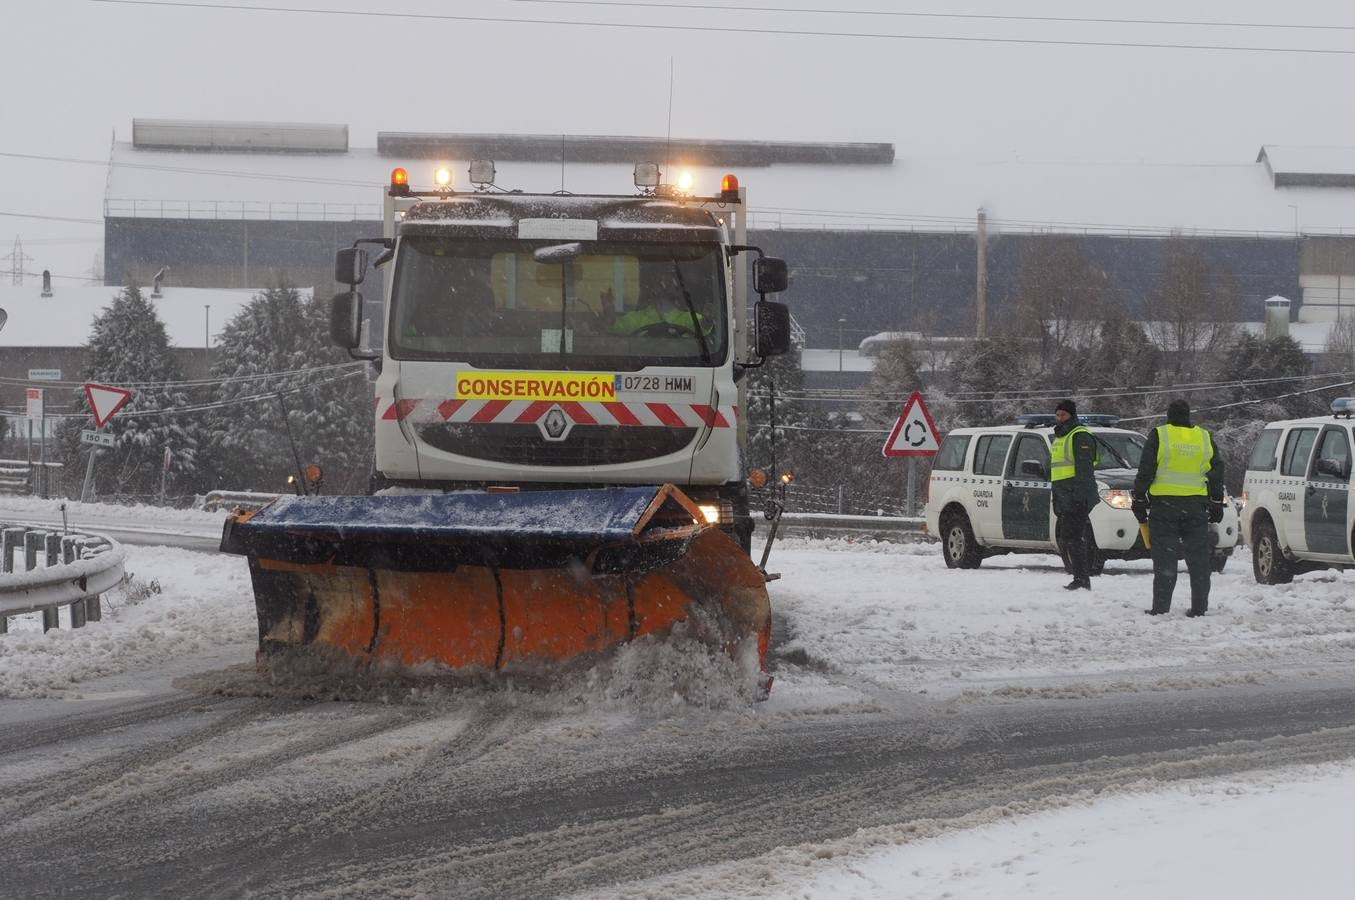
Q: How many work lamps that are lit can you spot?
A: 2